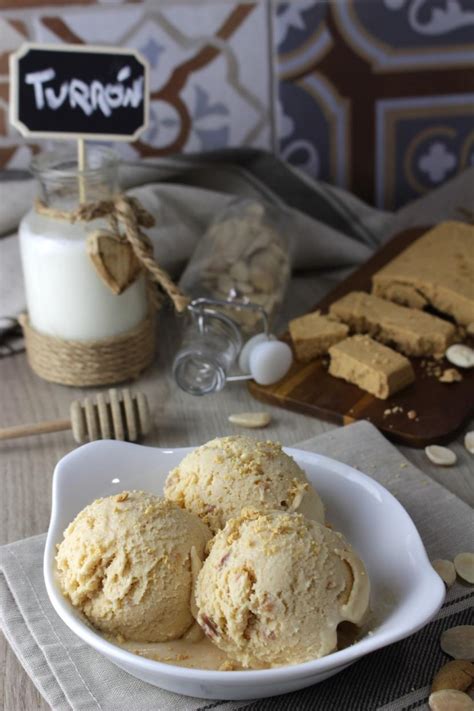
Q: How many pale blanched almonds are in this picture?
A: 8